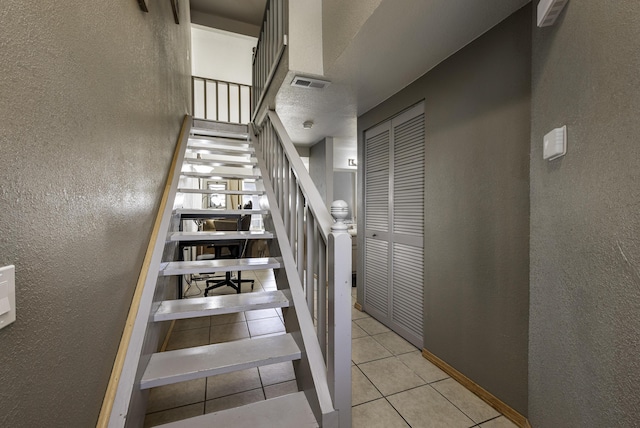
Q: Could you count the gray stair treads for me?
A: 12